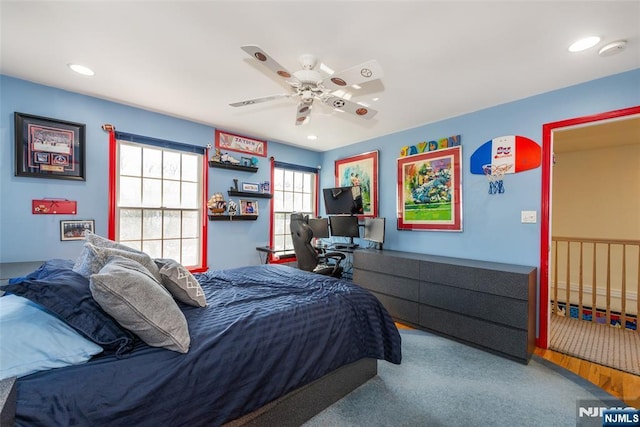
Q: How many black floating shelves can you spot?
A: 3